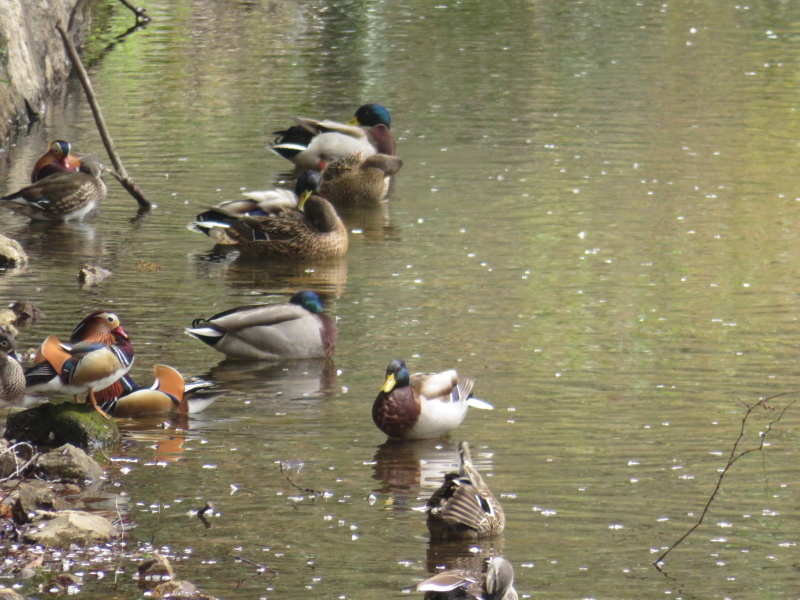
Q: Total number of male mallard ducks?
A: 4